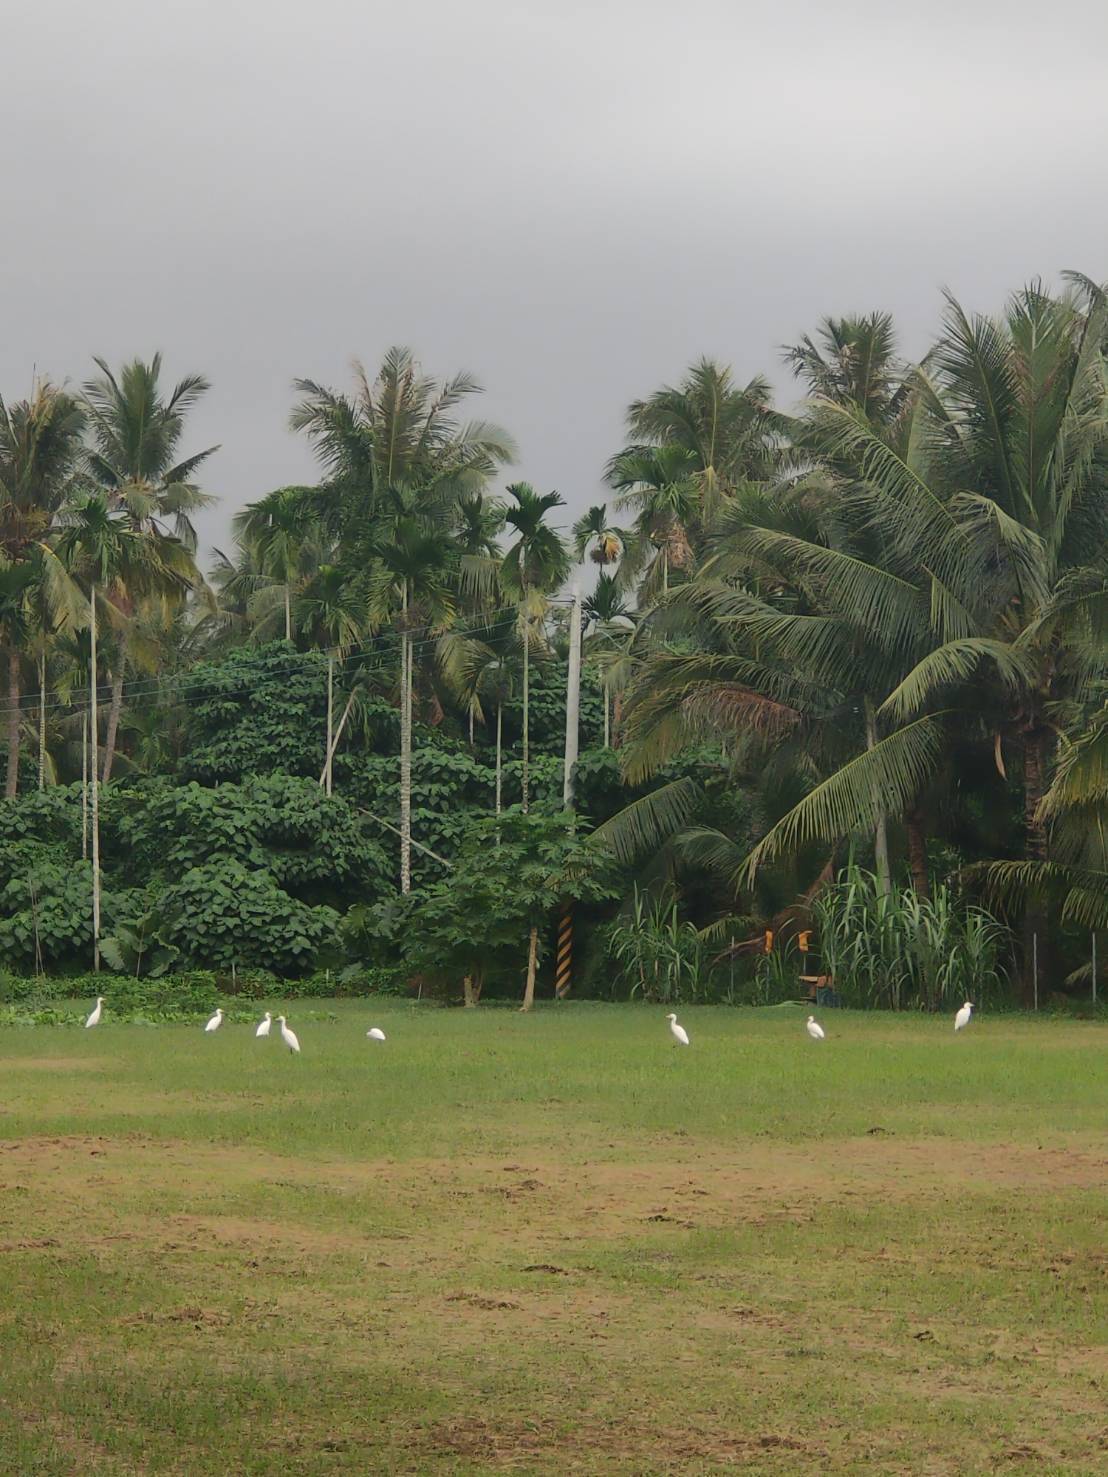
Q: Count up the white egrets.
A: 8